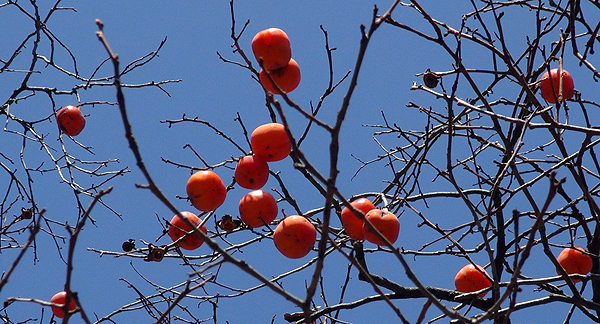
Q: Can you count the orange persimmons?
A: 15